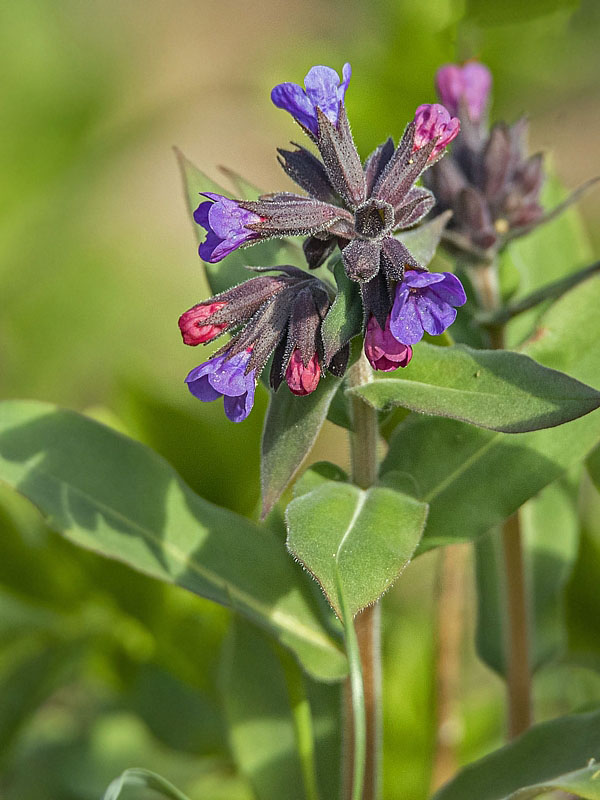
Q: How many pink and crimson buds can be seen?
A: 5